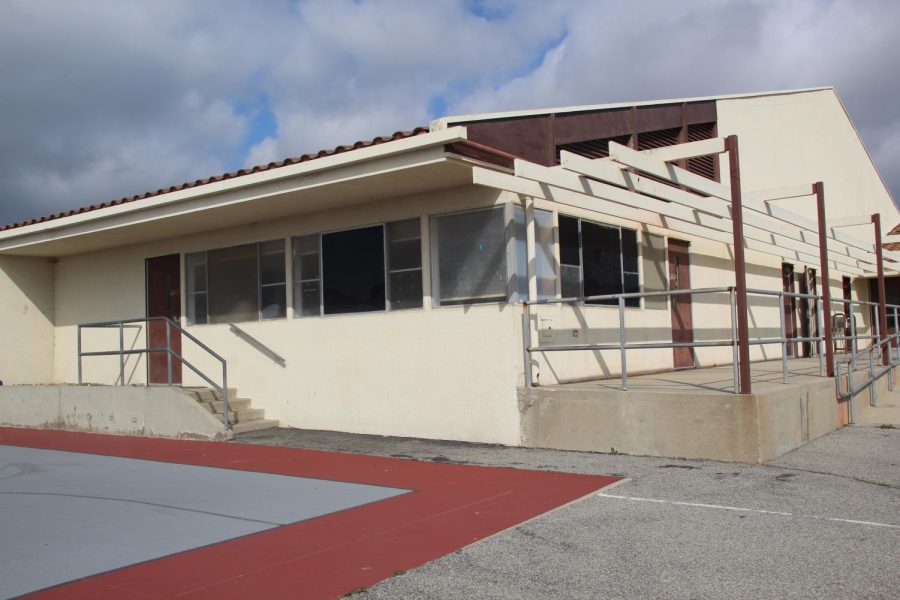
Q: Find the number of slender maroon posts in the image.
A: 3